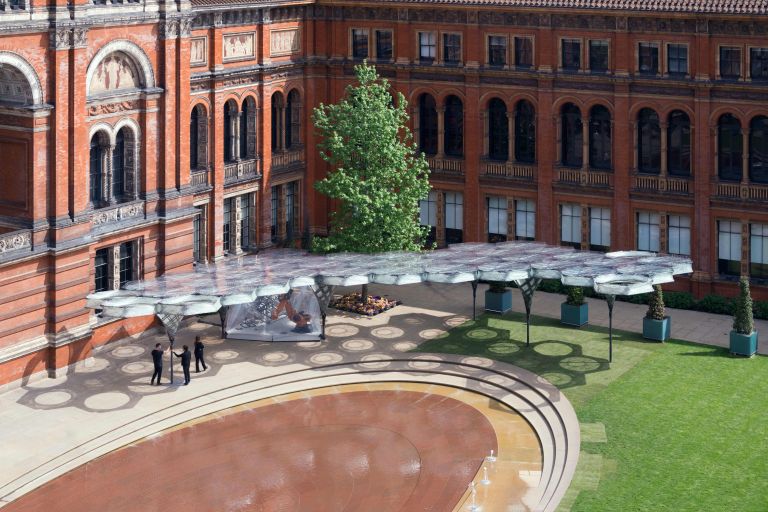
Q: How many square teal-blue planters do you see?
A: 4